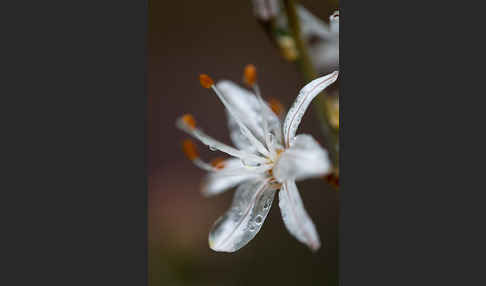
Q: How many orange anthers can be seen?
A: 6